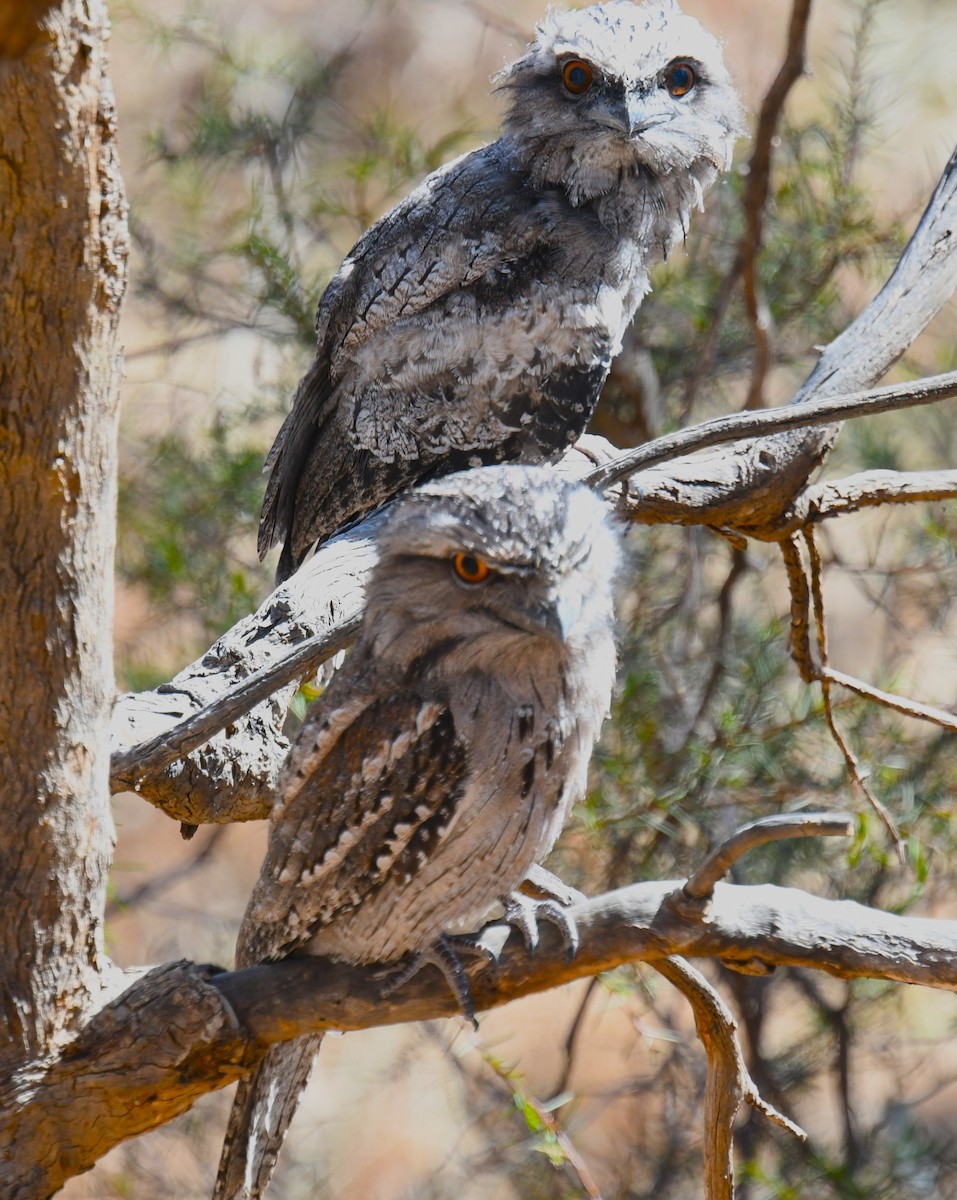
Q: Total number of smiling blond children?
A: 0